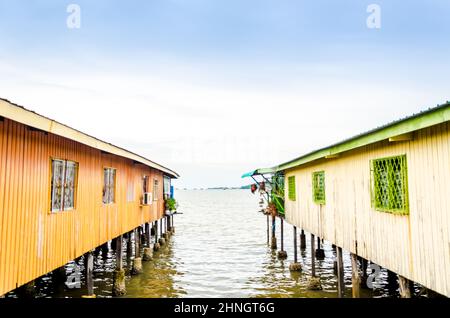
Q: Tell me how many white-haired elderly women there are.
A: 0